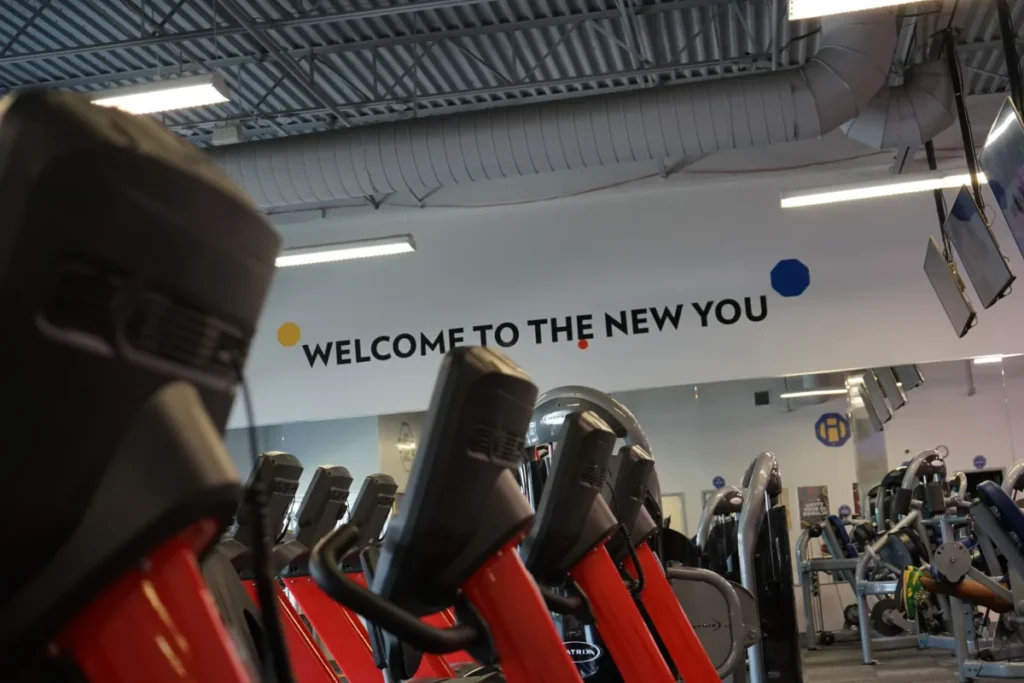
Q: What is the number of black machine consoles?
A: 7